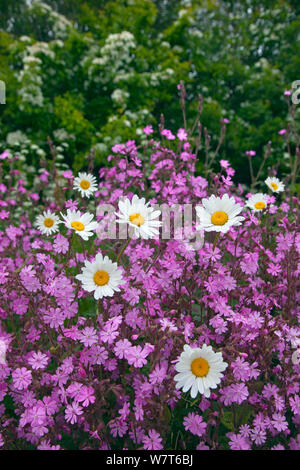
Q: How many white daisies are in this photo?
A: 9